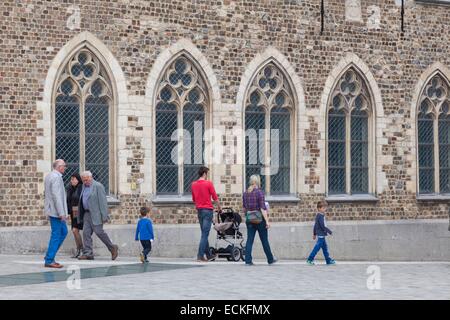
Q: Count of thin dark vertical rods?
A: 2